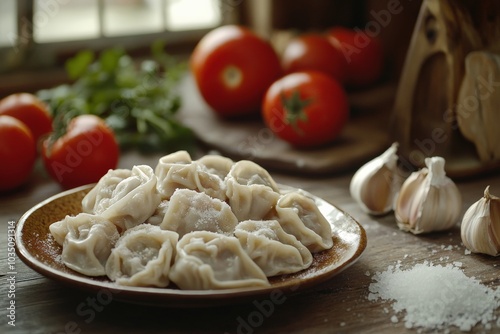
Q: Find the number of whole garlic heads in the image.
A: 3